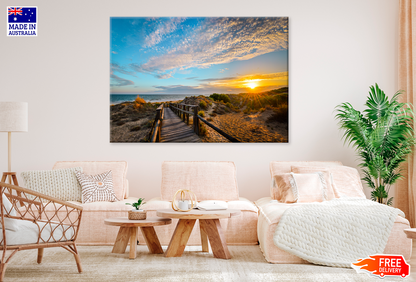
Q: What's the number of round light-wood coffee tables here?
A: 2